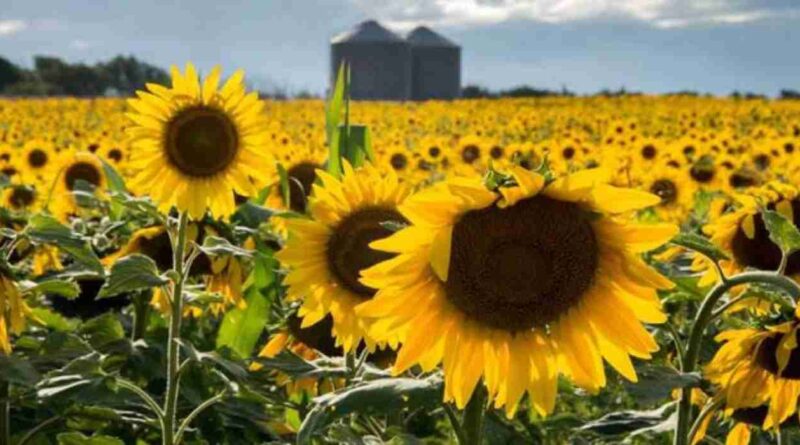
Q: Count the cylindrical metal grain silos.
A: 2